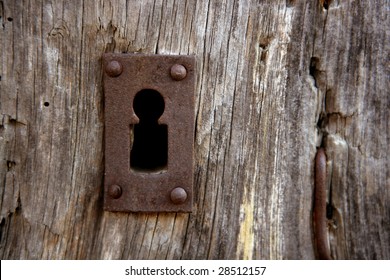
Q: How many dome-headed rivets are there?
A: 4